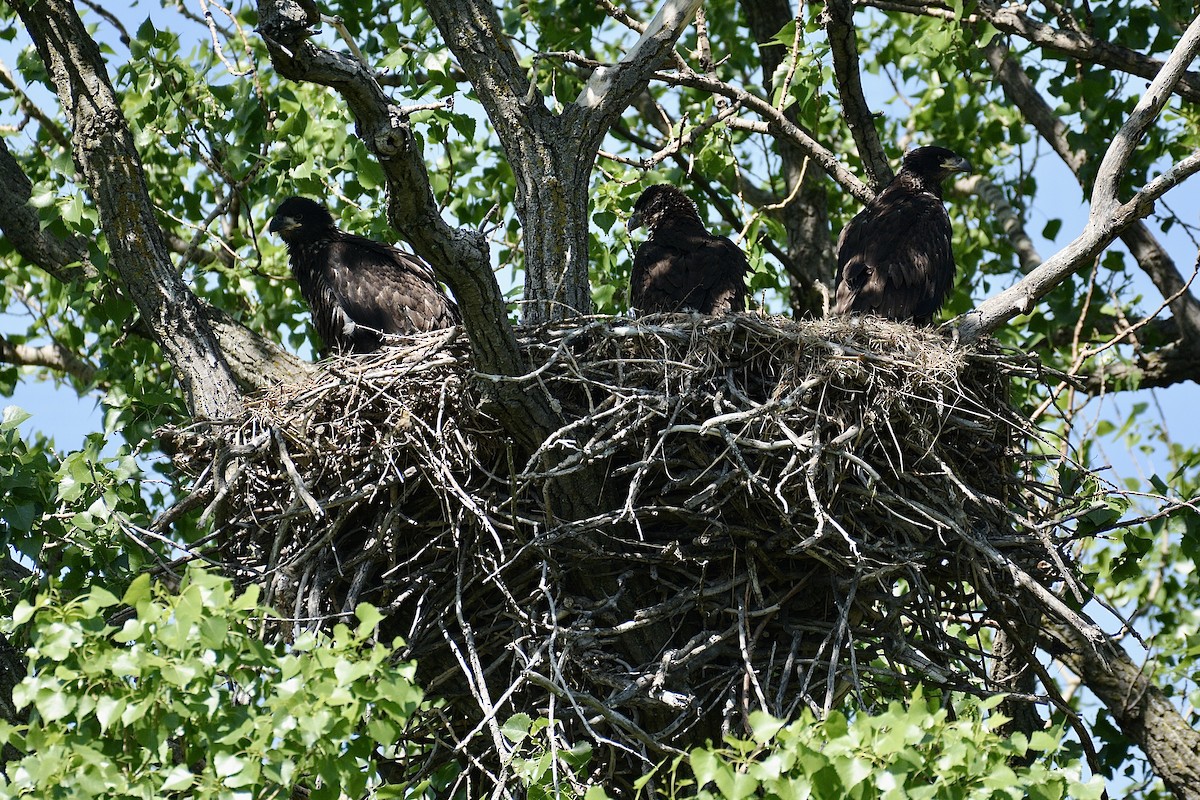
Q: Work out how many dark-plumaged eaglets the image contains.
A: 3